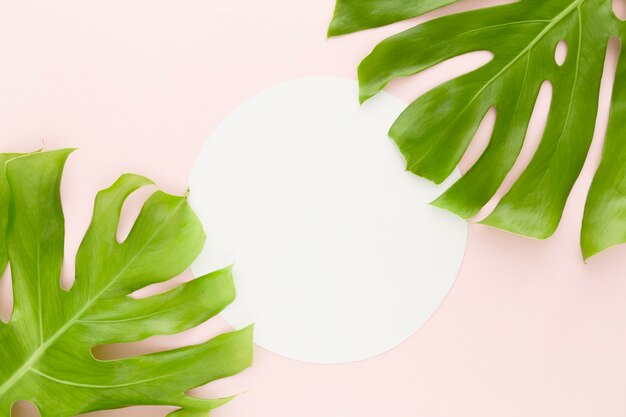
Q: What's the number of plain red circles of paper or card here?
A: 0